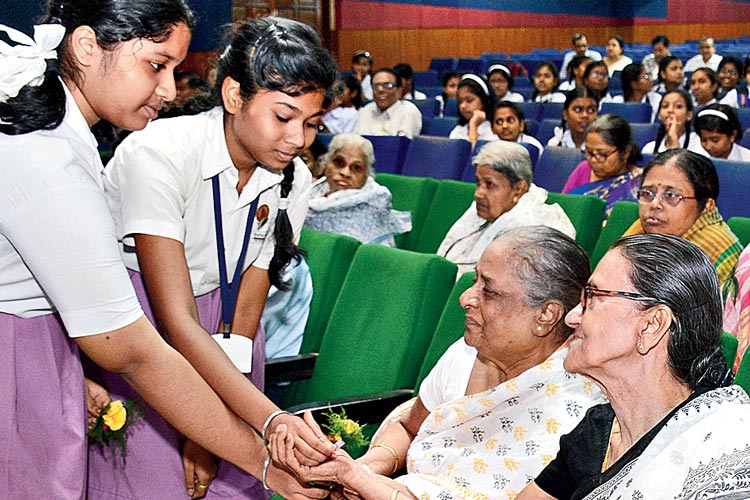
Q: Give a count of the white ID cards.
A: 1